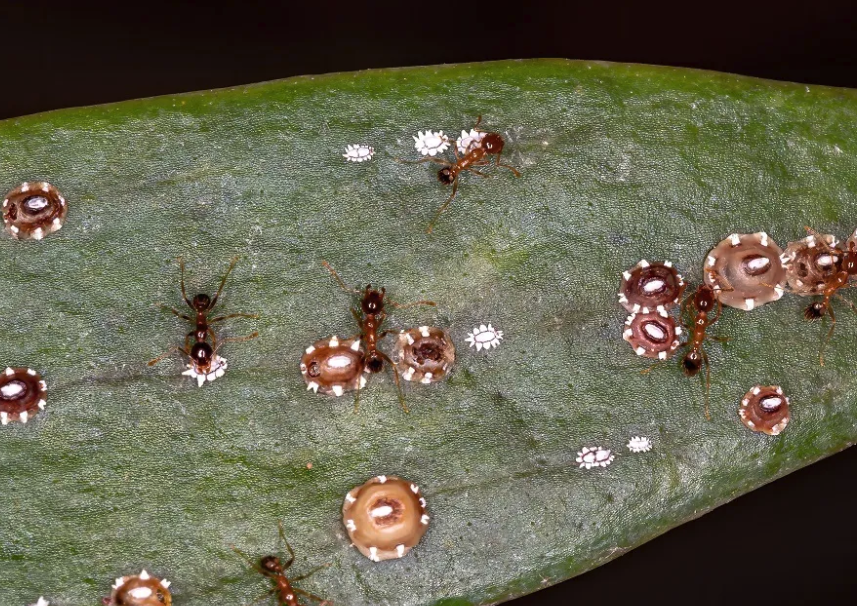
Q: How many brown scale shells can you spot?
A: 11